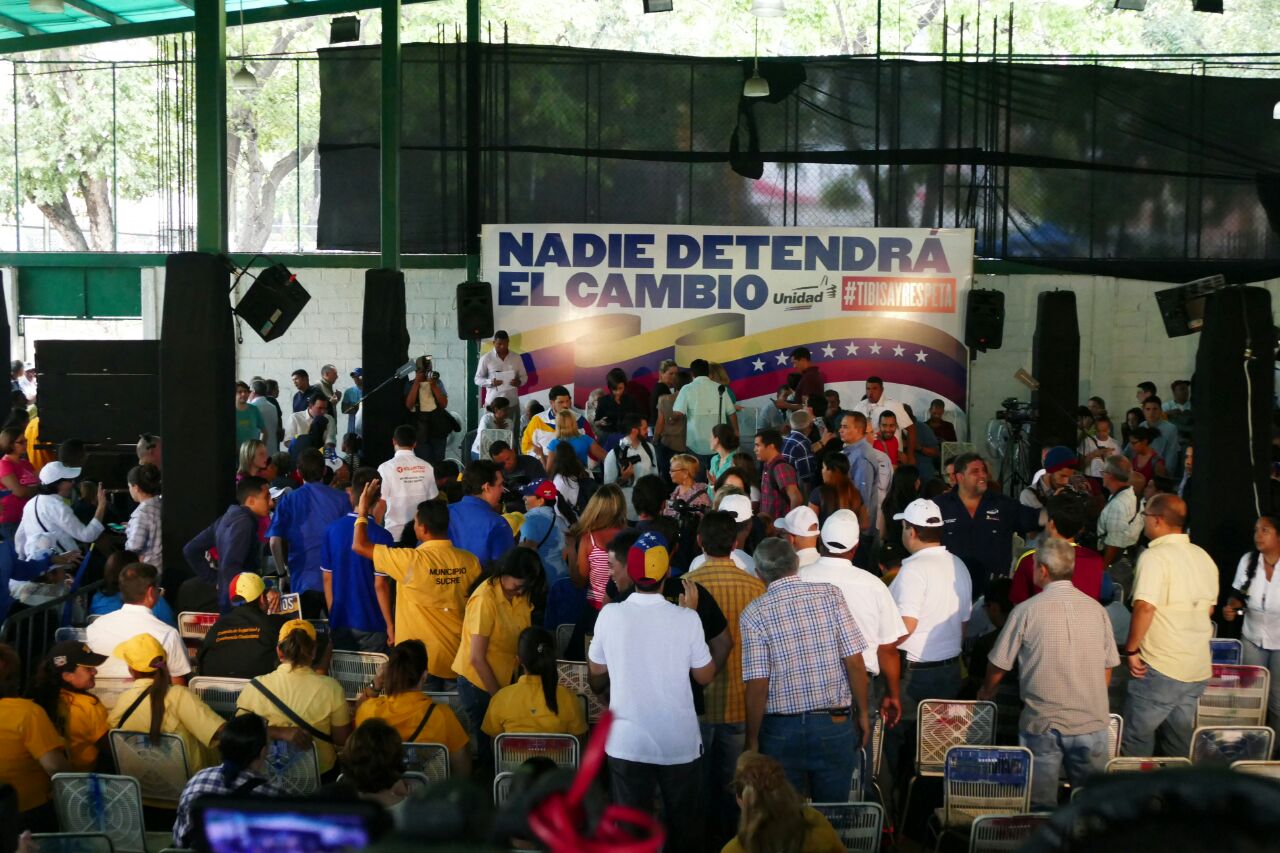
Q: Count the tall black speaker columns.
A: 4